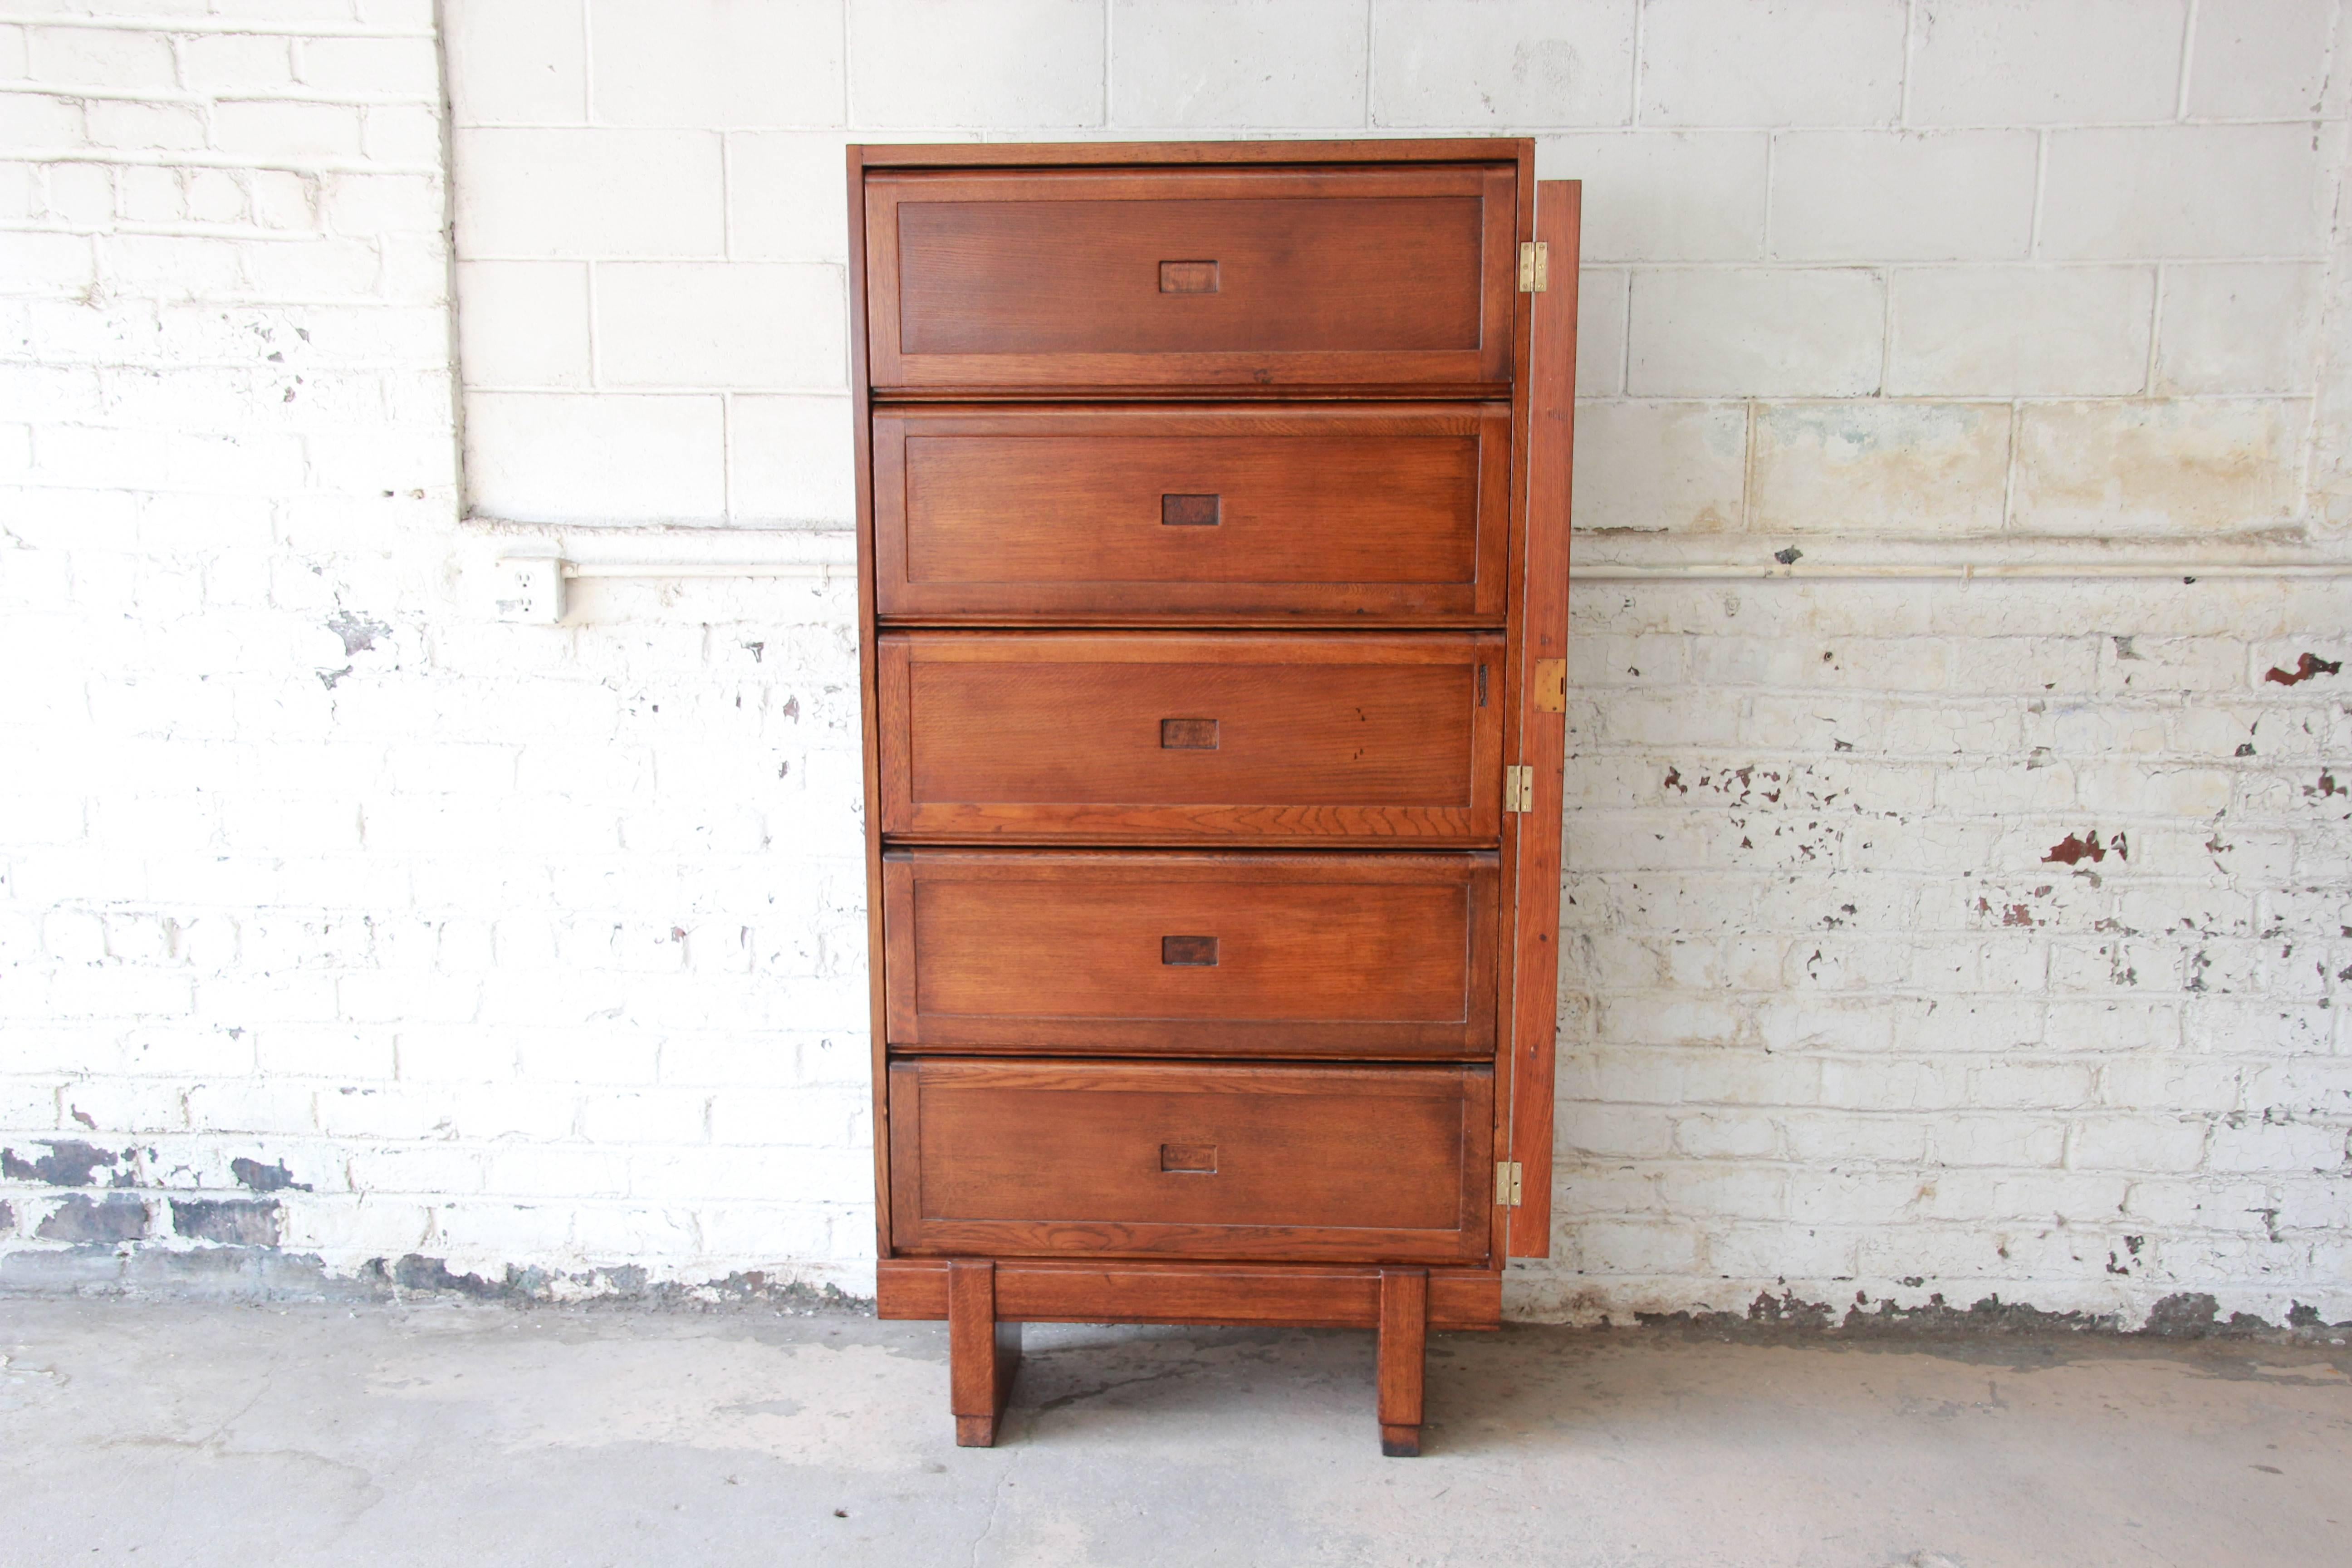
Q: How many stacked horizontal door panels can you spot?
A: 5